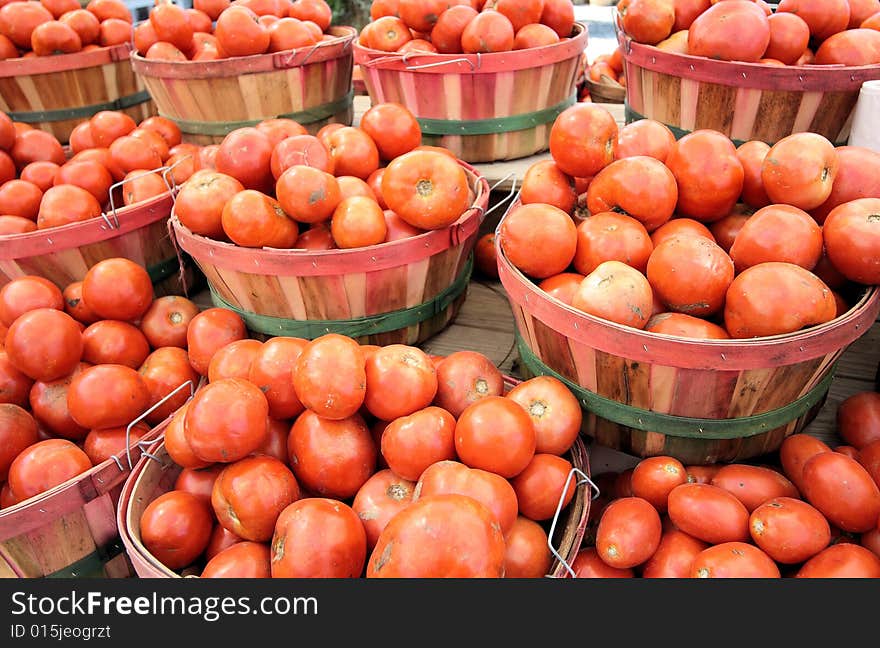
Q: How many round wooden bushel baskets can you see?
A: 9